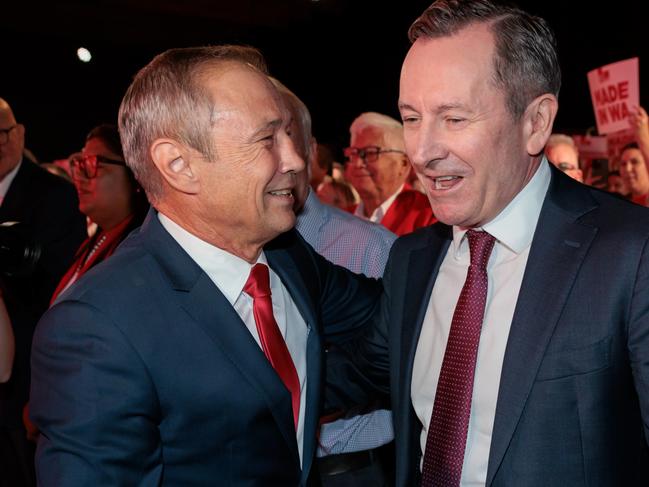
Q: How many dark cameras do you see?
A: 1